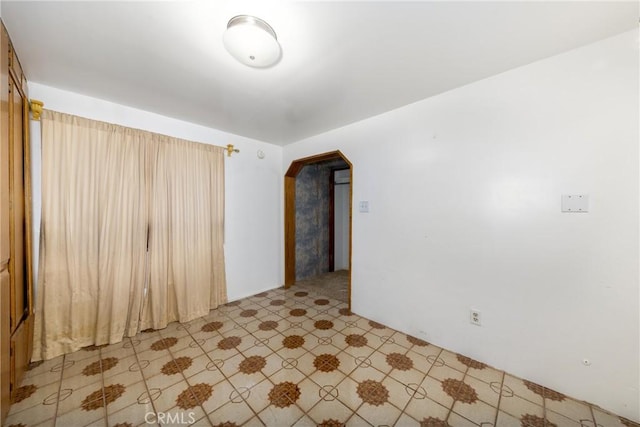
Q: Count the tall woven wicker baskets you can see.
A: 0